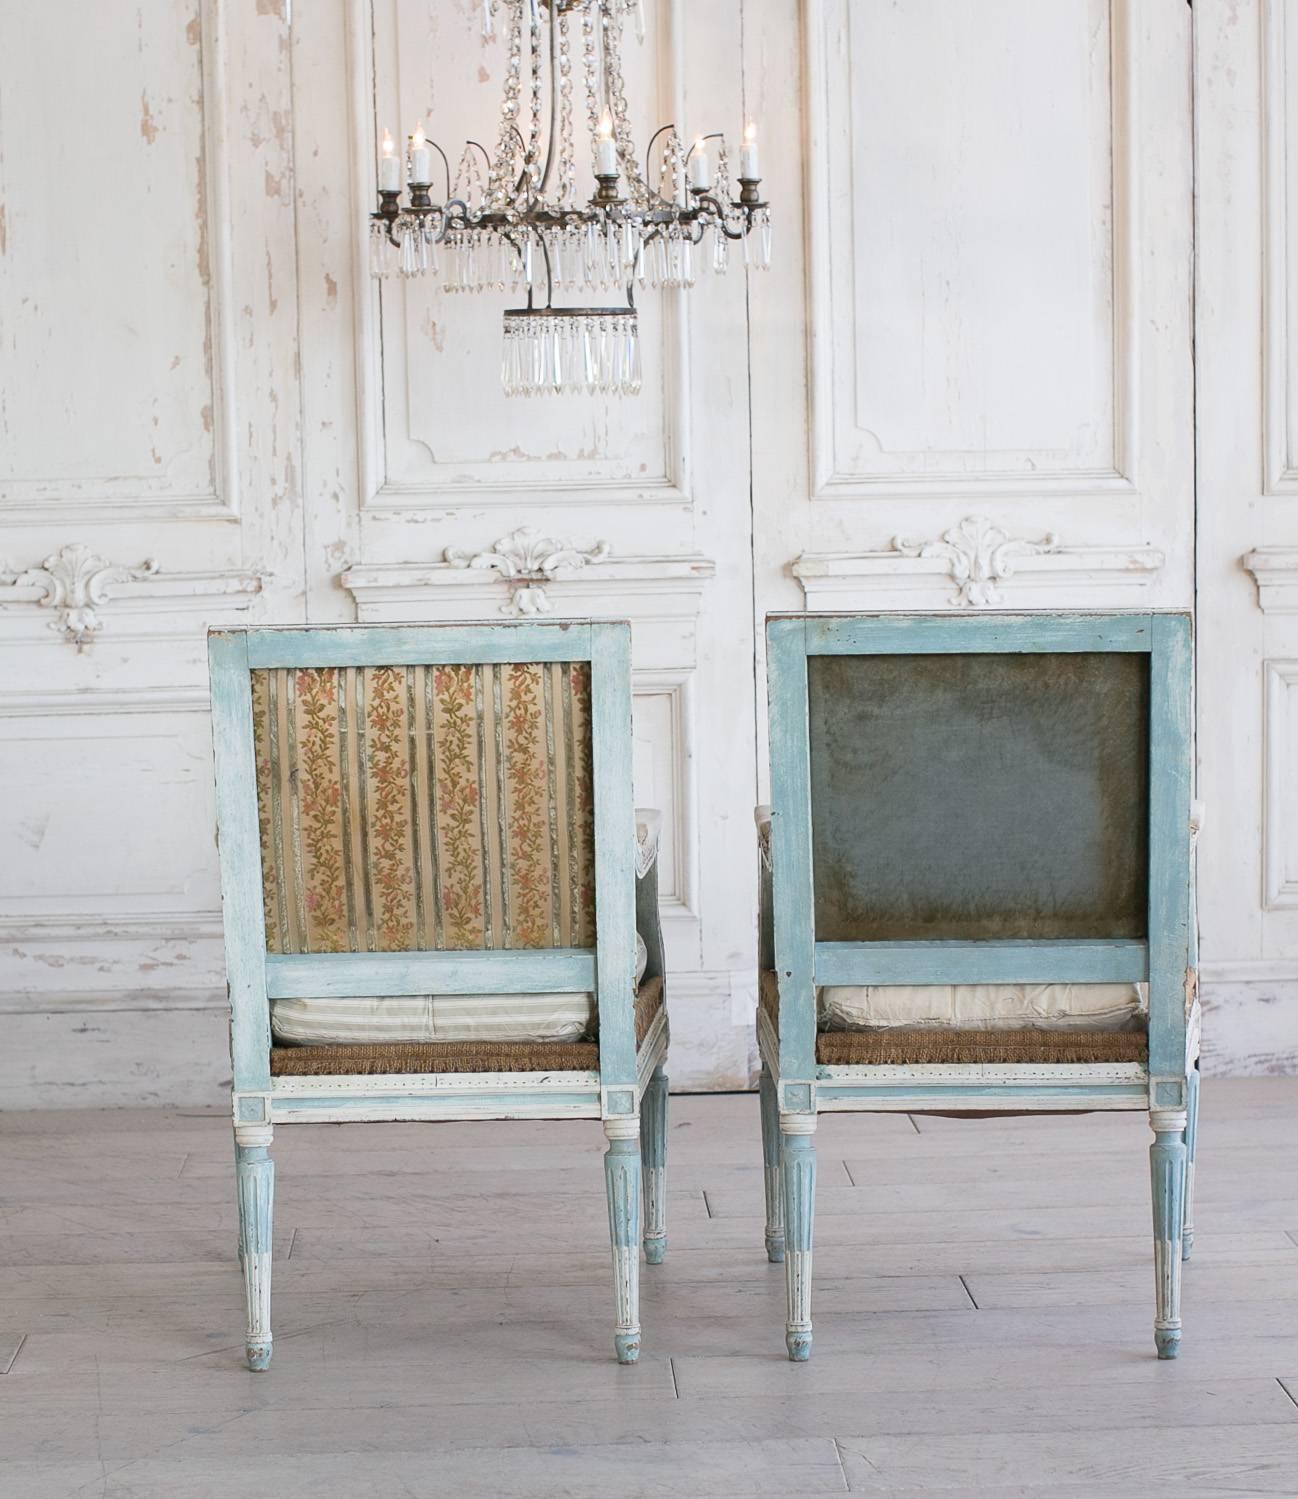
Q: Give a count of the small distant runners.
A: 0